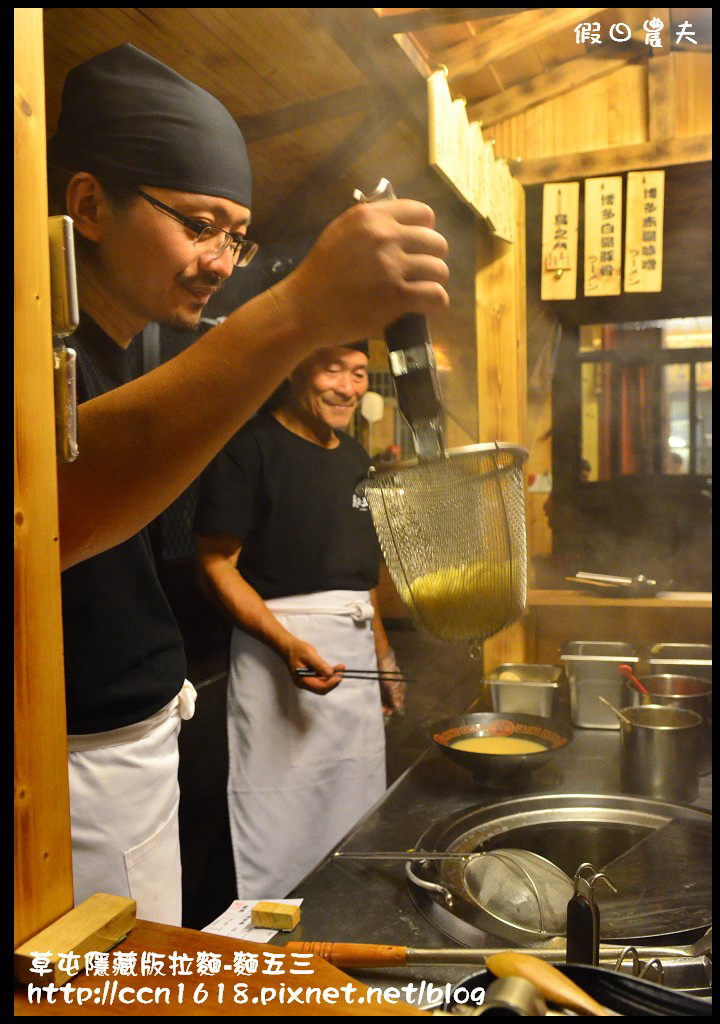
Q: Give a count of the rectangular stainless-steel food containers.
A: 3